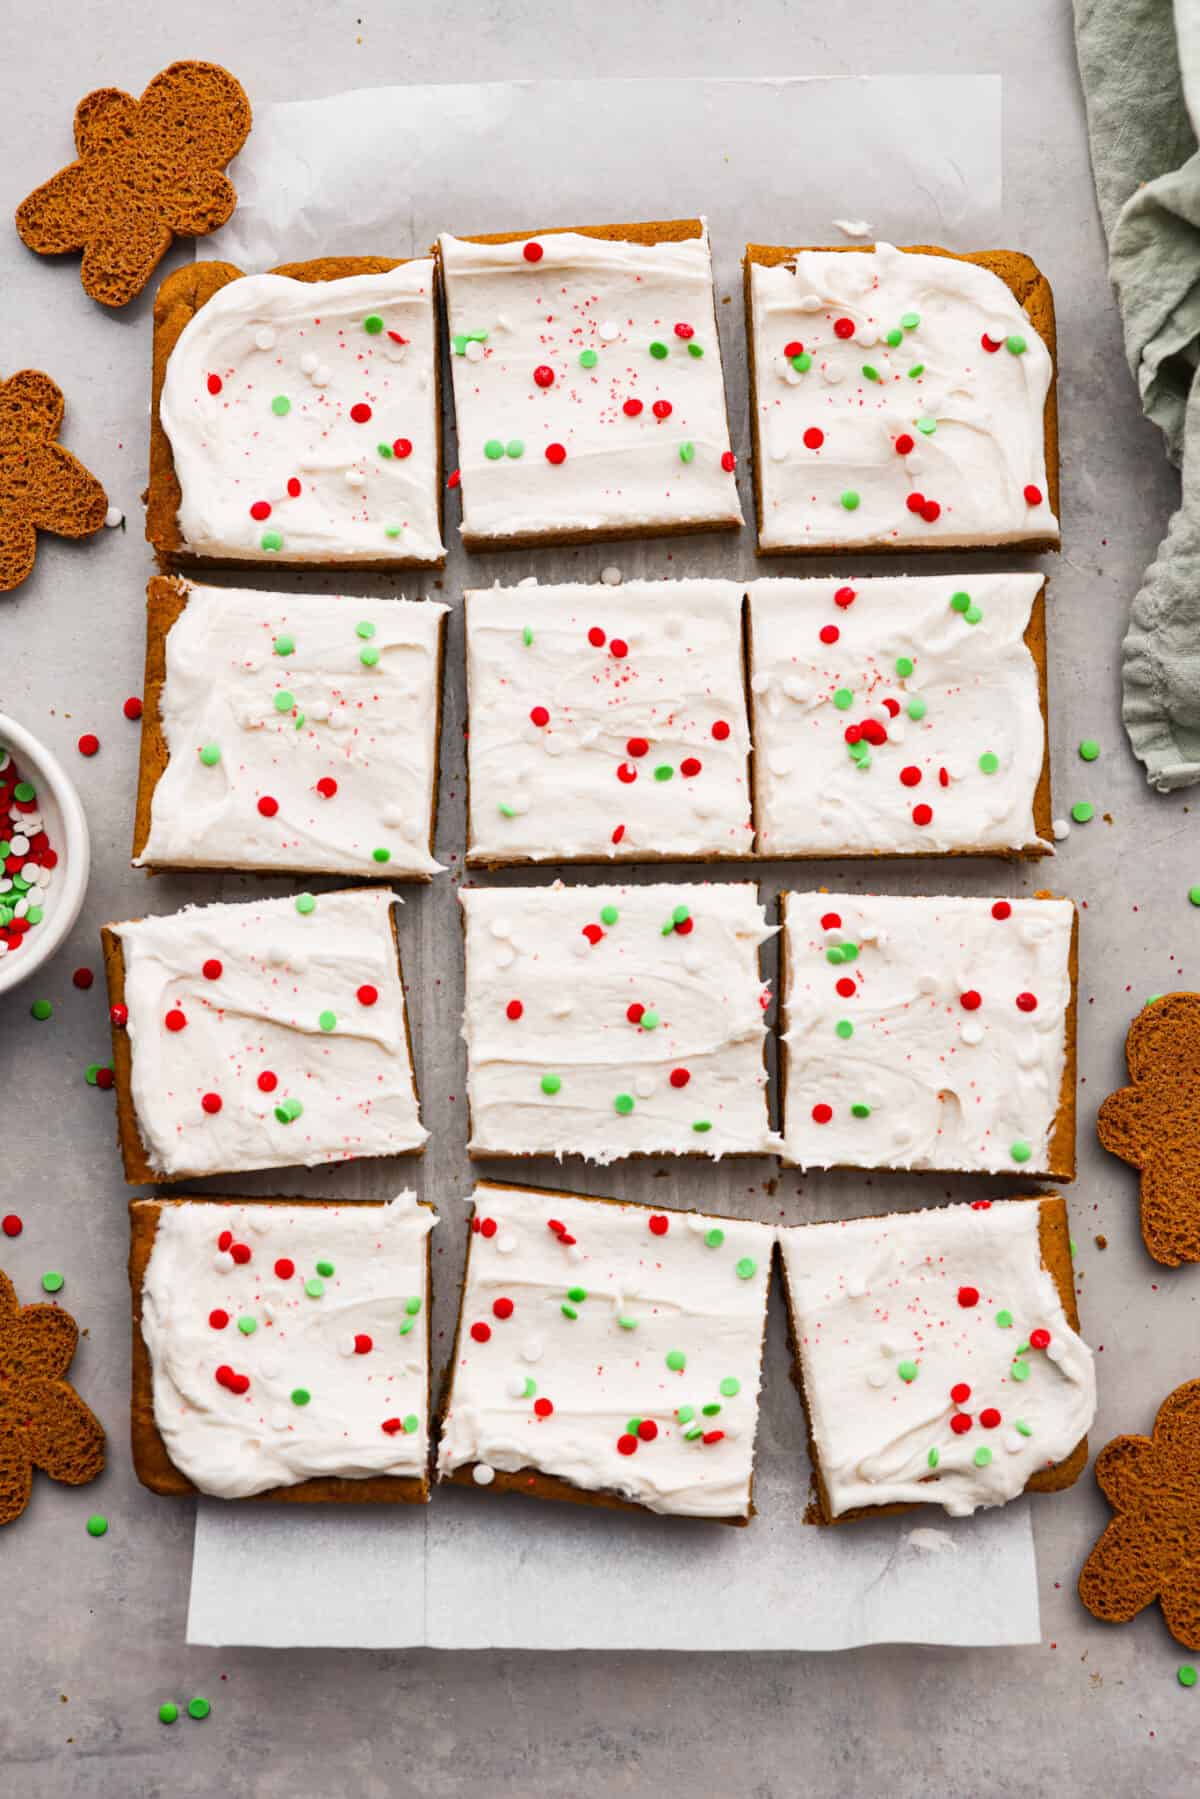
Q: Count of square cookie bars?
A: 12